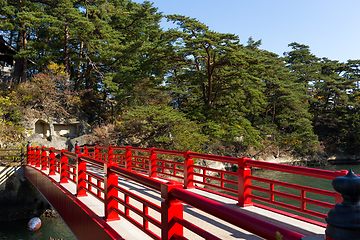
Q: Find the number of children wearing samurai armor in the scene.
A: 0